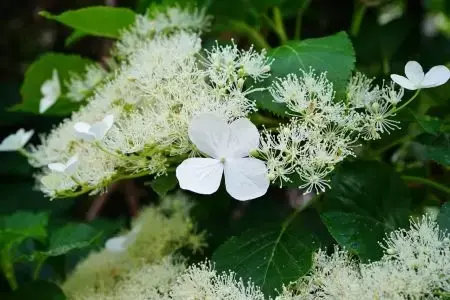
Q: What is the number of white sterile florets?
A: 7